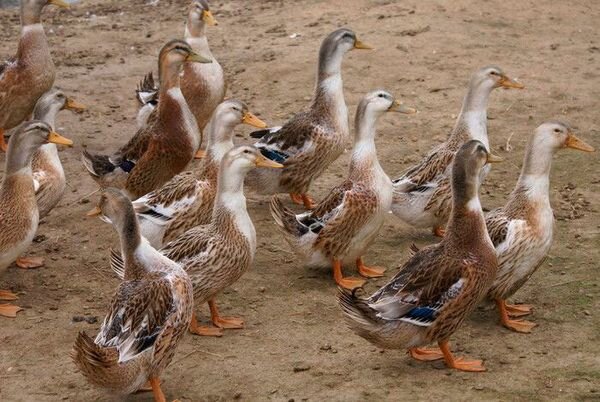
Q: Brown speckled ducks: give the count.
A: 13